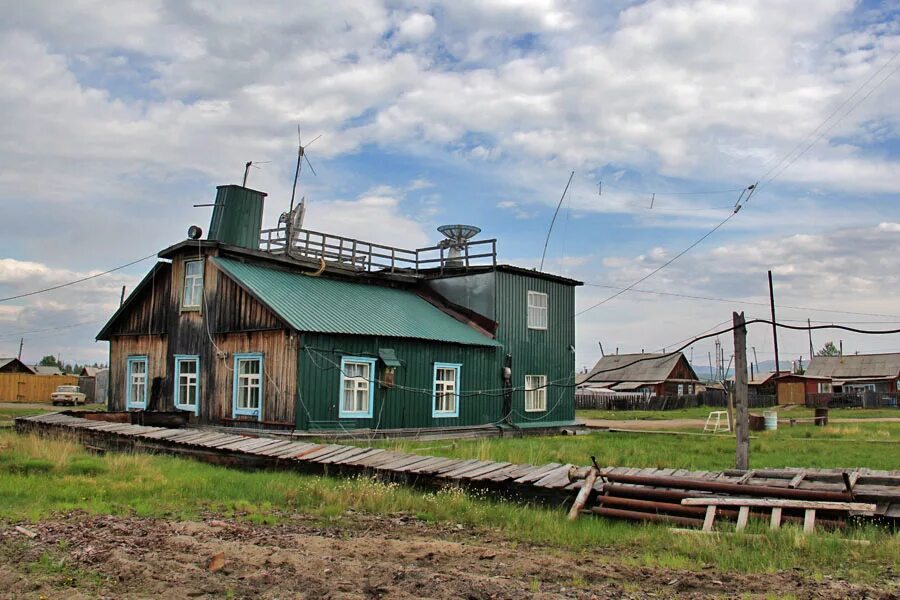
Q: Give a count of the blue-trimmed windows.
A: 5